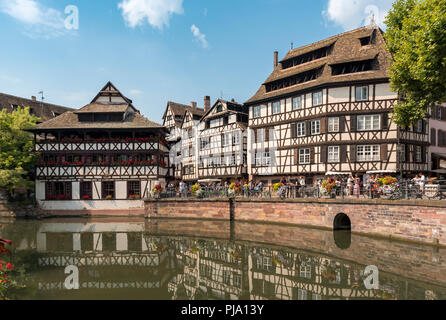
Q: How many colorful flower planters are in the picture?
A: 6